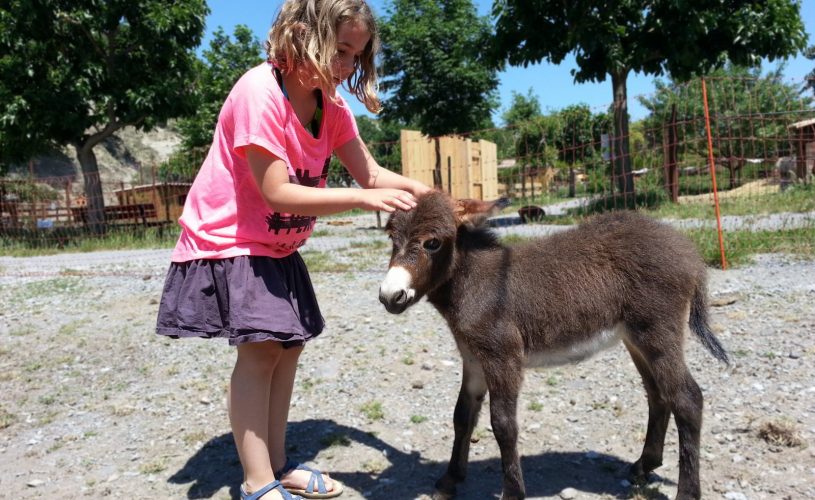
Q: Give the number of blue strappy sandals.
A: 2